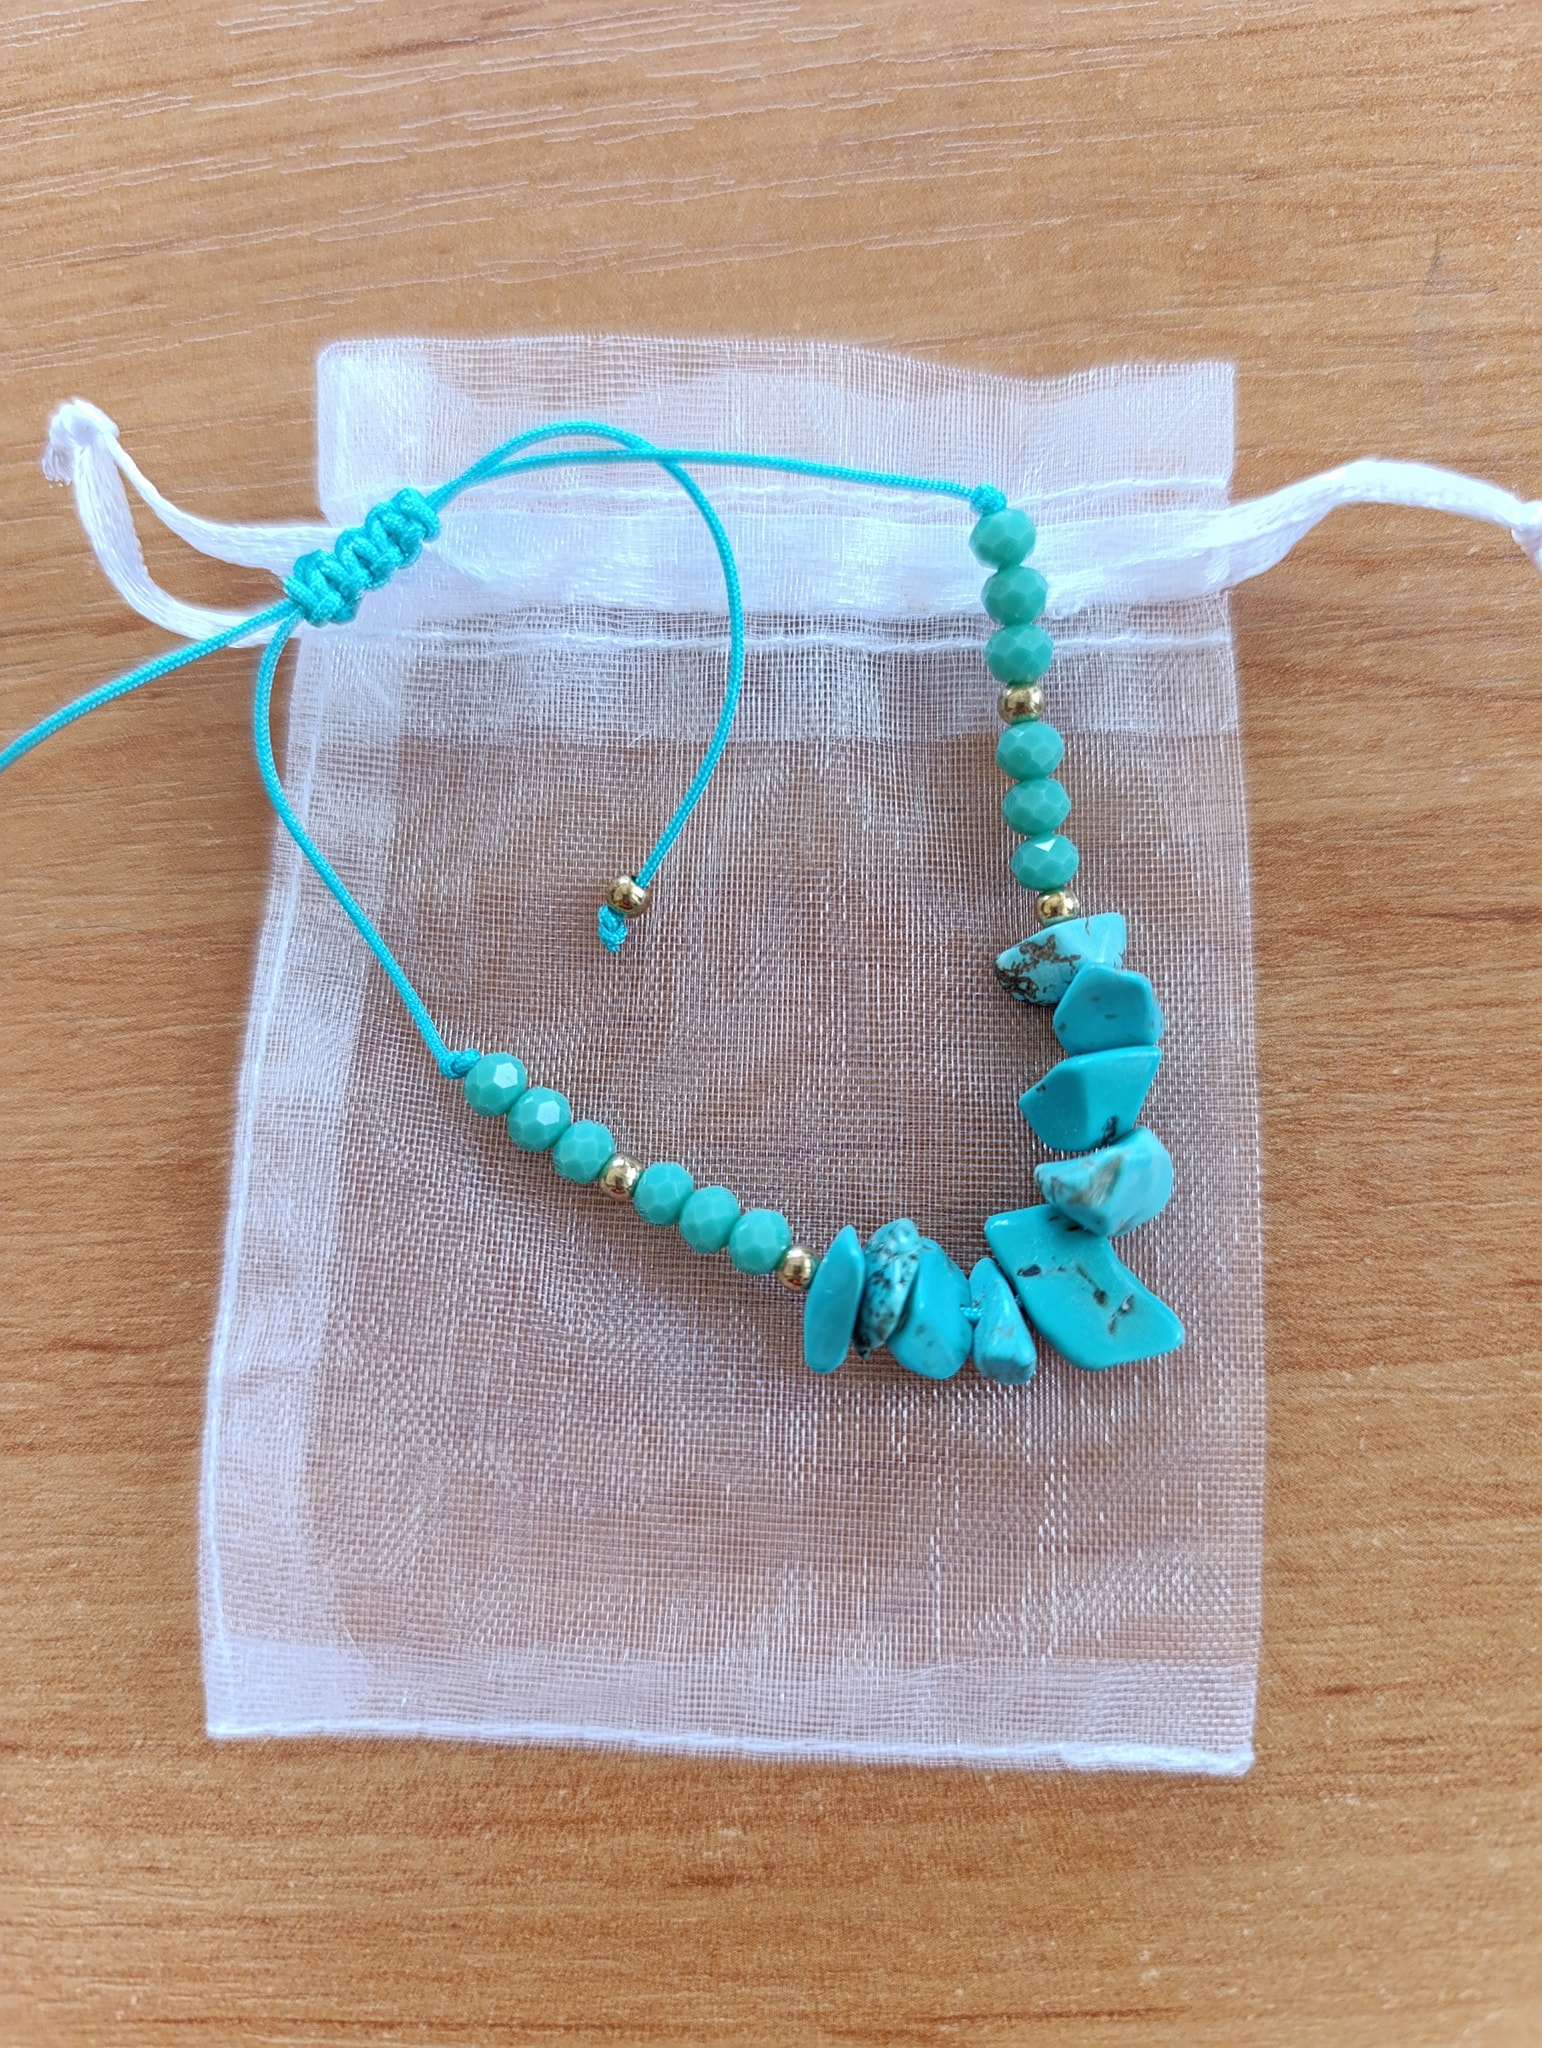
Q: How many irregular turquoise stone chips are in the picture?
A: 9